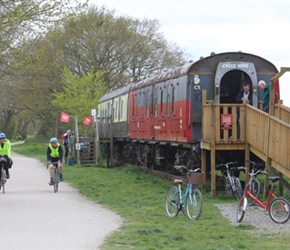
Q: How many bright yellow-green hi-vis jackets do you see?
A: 2